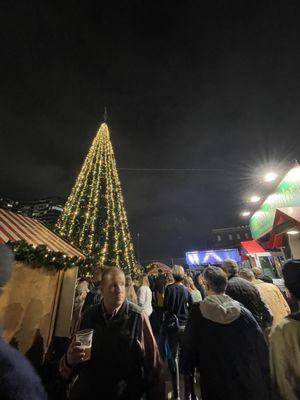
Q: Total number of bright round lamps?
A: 3